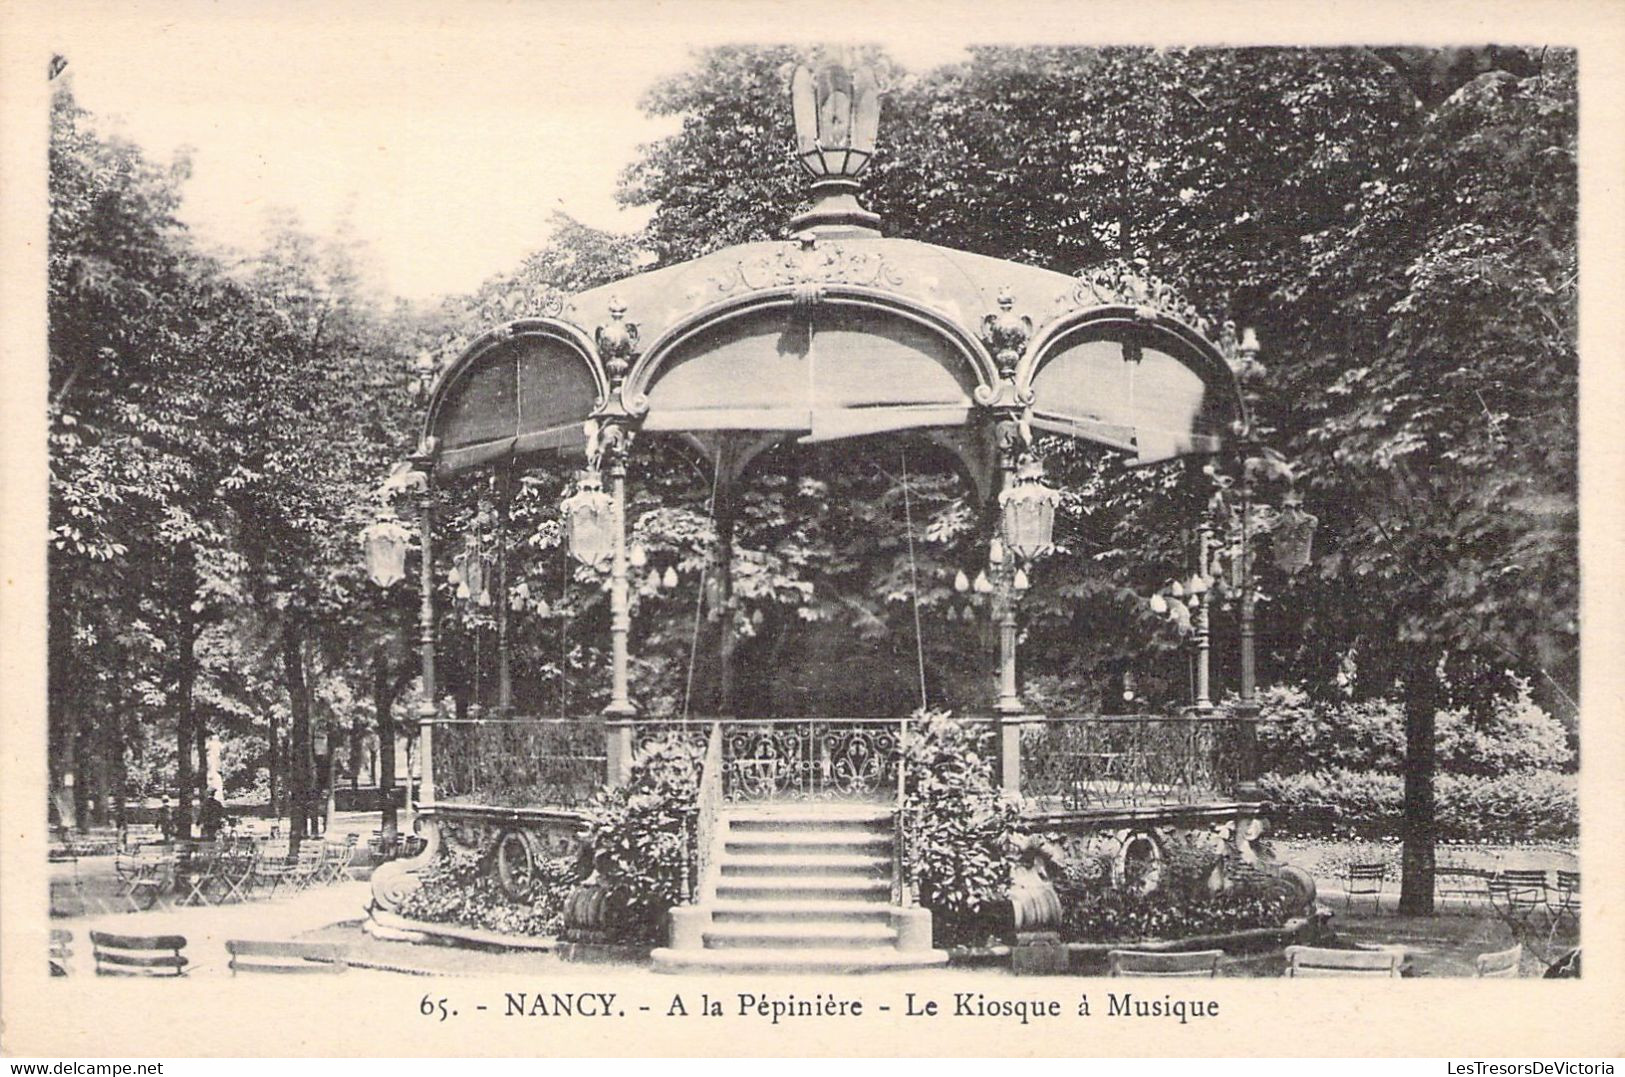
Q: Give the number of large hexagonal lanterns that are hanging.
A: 4